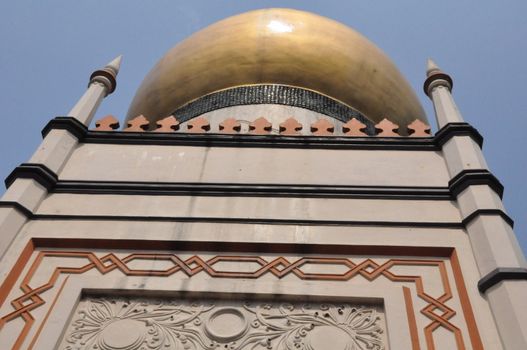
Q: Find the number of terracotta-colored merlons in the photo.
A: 11